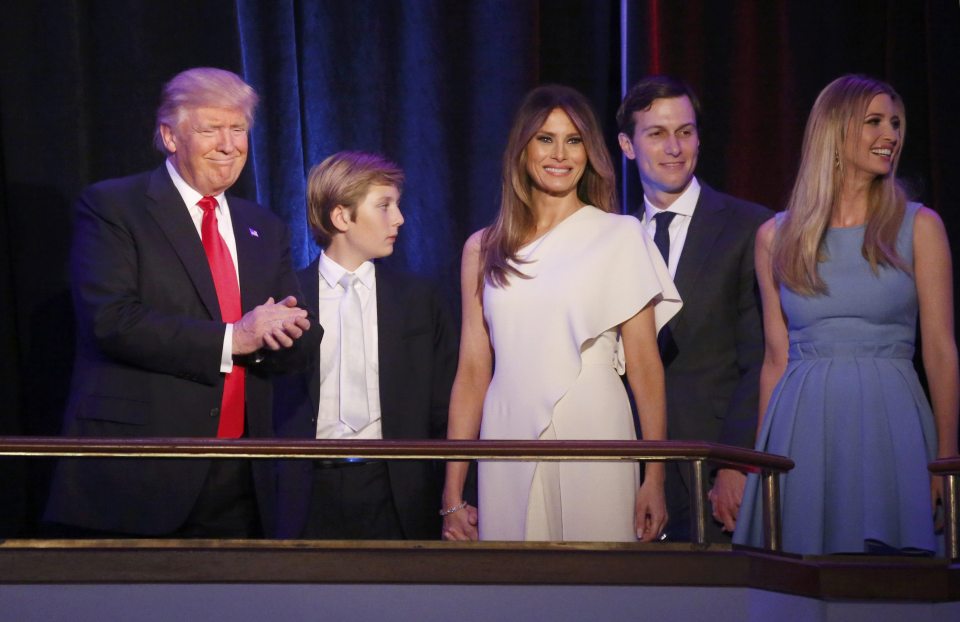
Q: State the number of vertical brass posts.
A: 3